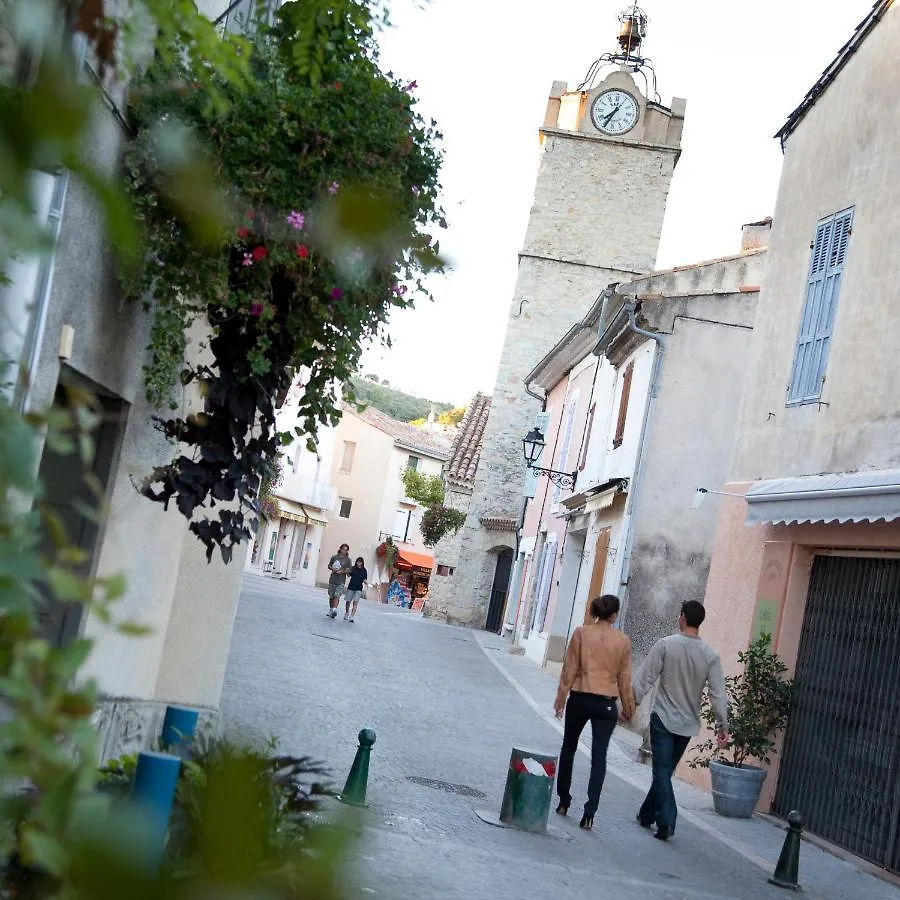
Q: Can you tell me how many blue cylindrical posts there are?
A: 2